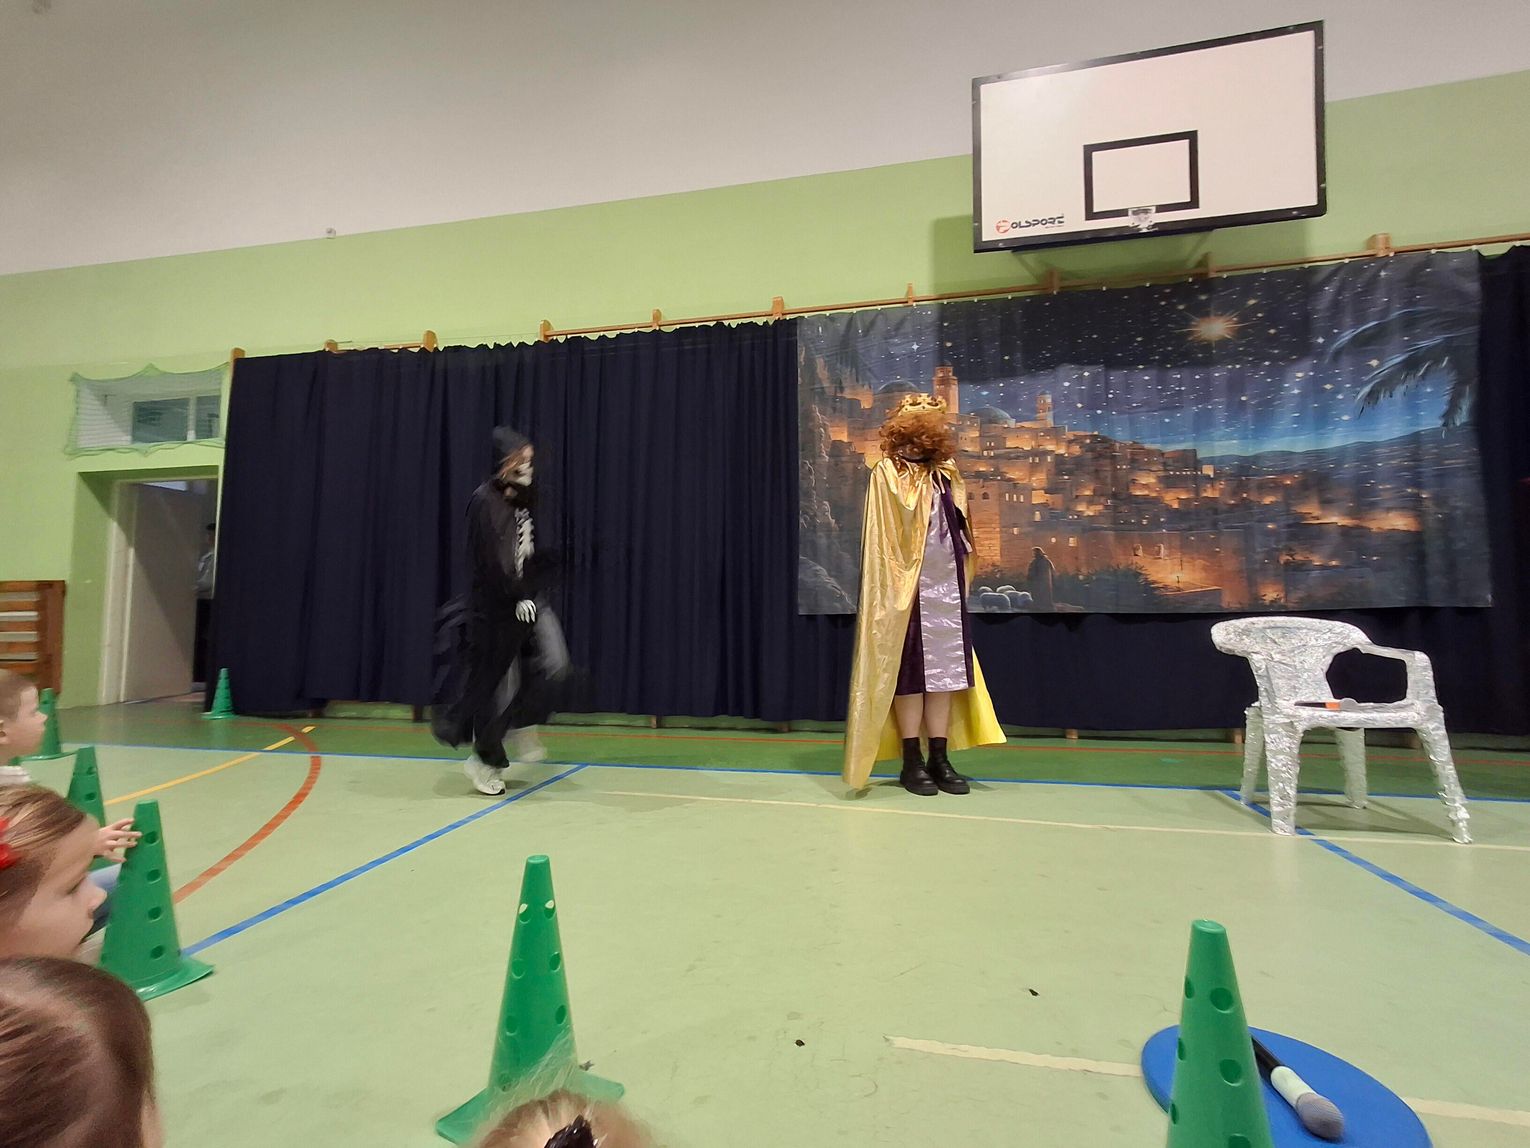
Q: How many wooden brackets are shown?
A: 10